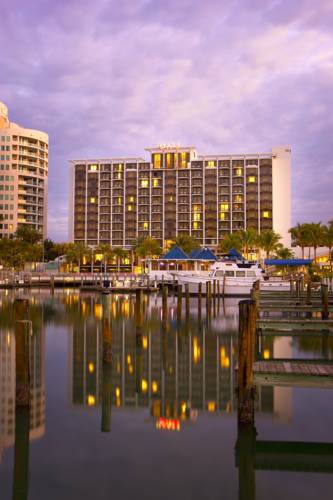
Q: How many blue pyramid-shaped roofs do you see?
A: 3